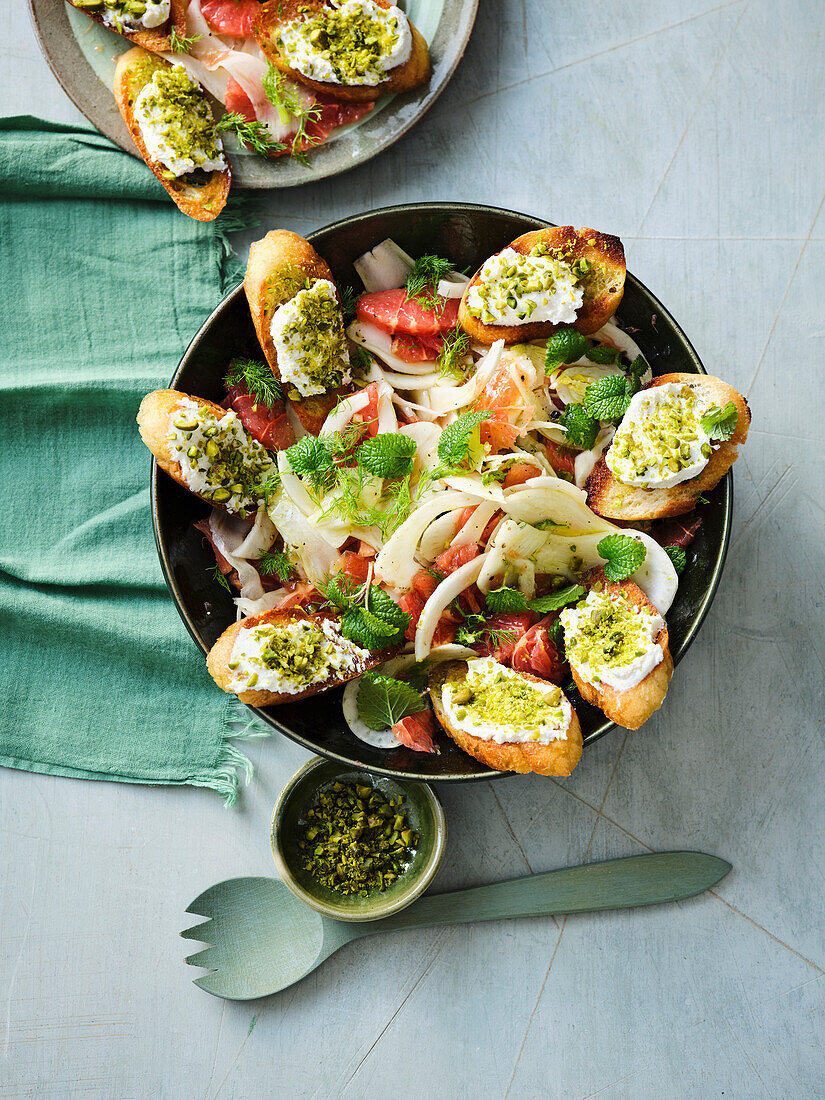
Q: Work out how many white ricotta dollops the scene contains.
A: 10